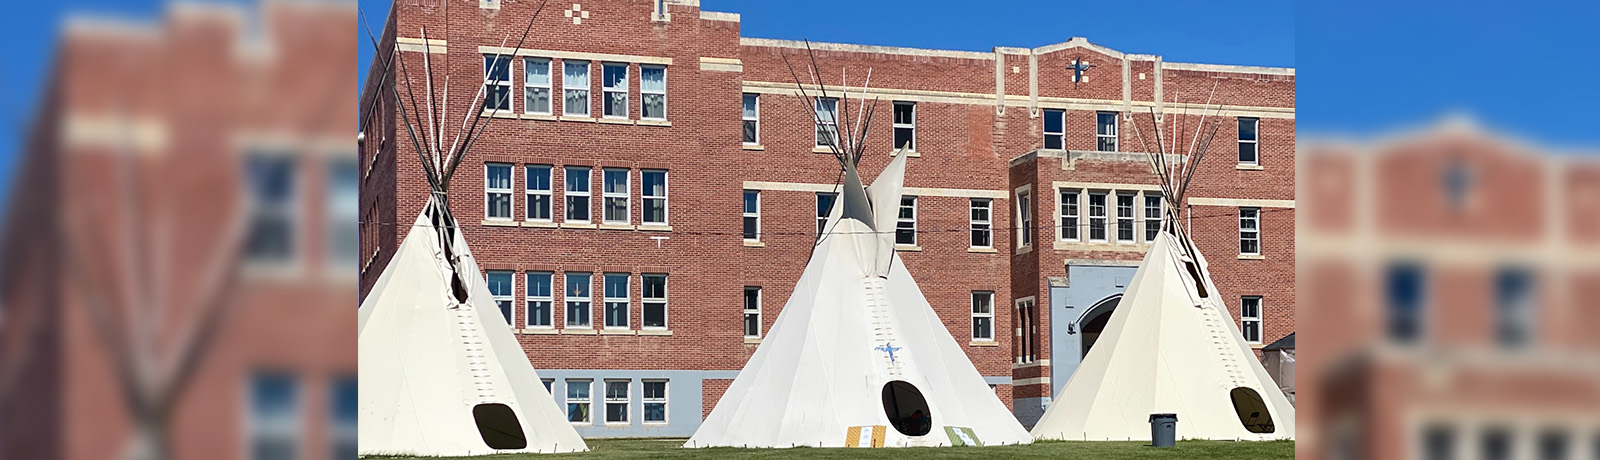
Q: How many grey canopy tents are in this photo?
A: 1